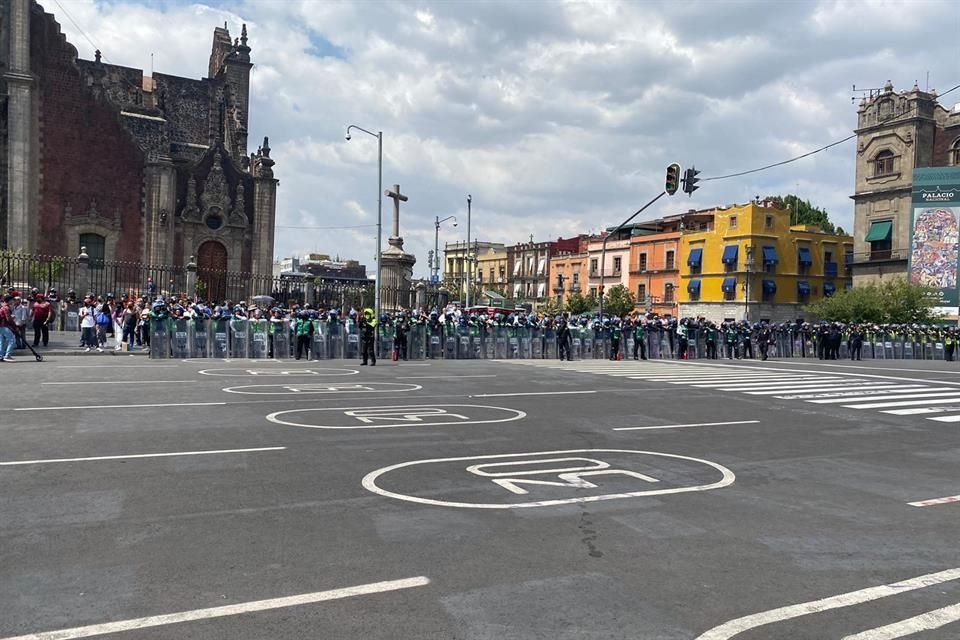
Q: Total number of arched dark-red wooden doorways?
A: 1